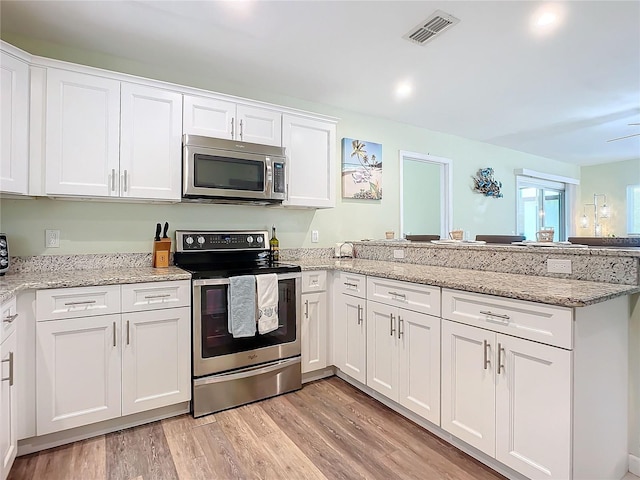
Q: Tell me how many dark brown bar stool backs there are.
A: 3